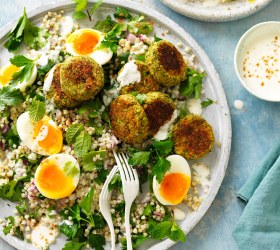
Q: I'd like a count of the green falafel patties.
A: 7